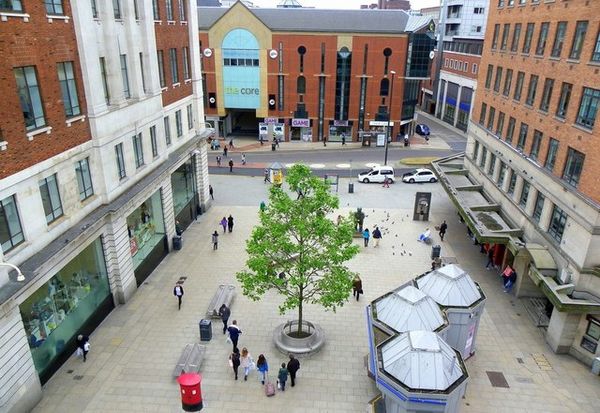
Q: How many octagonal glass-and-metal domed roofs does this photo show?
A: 3